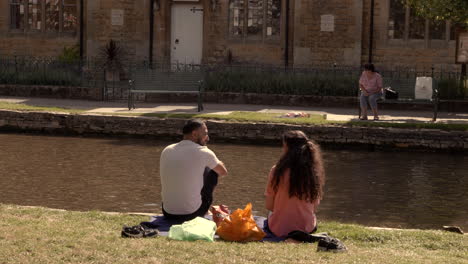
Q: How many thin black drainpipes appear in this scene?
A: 4